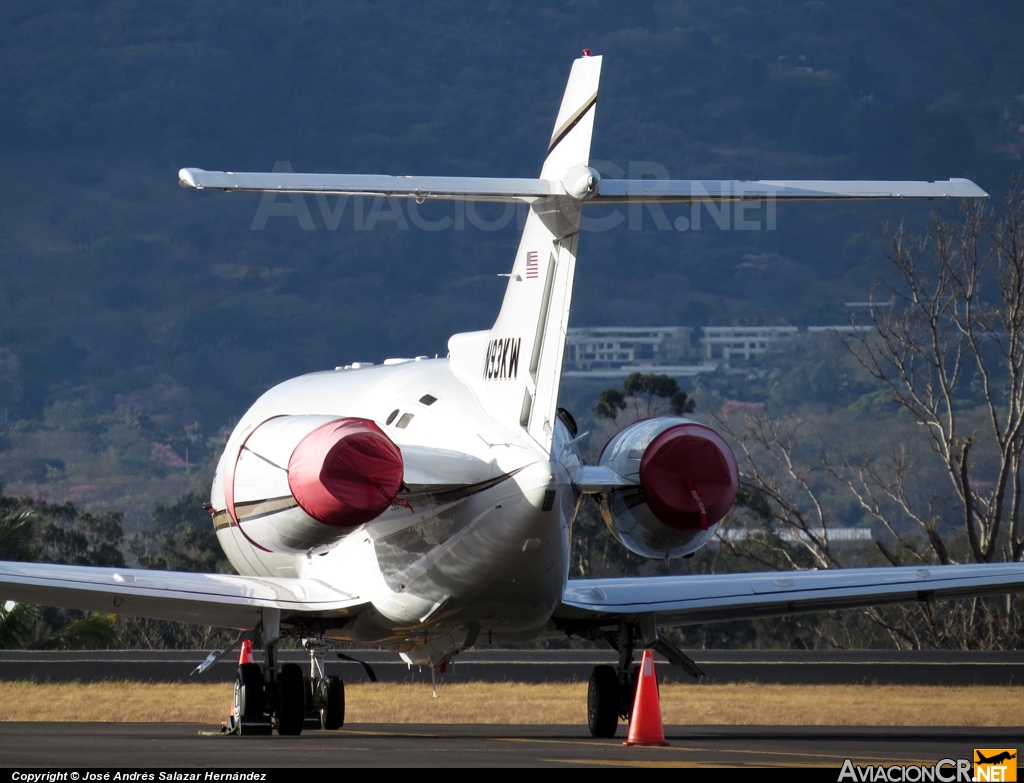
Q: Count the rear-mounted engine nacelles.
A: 2